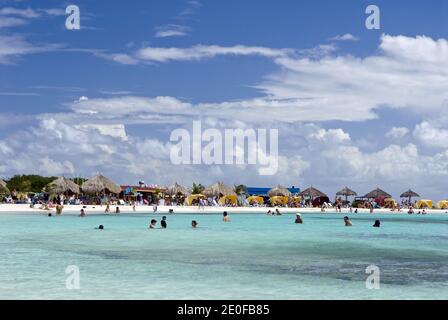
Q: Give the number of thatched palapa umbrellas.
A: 10